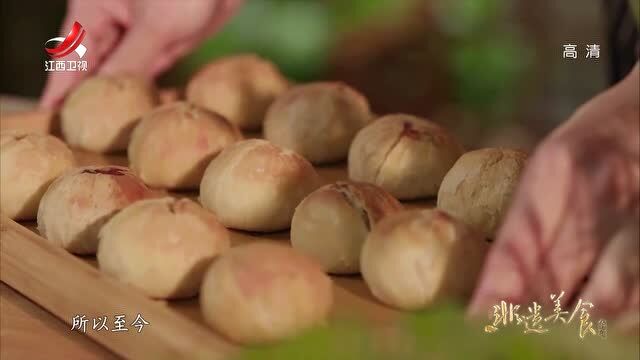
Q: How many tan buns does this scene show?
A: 13